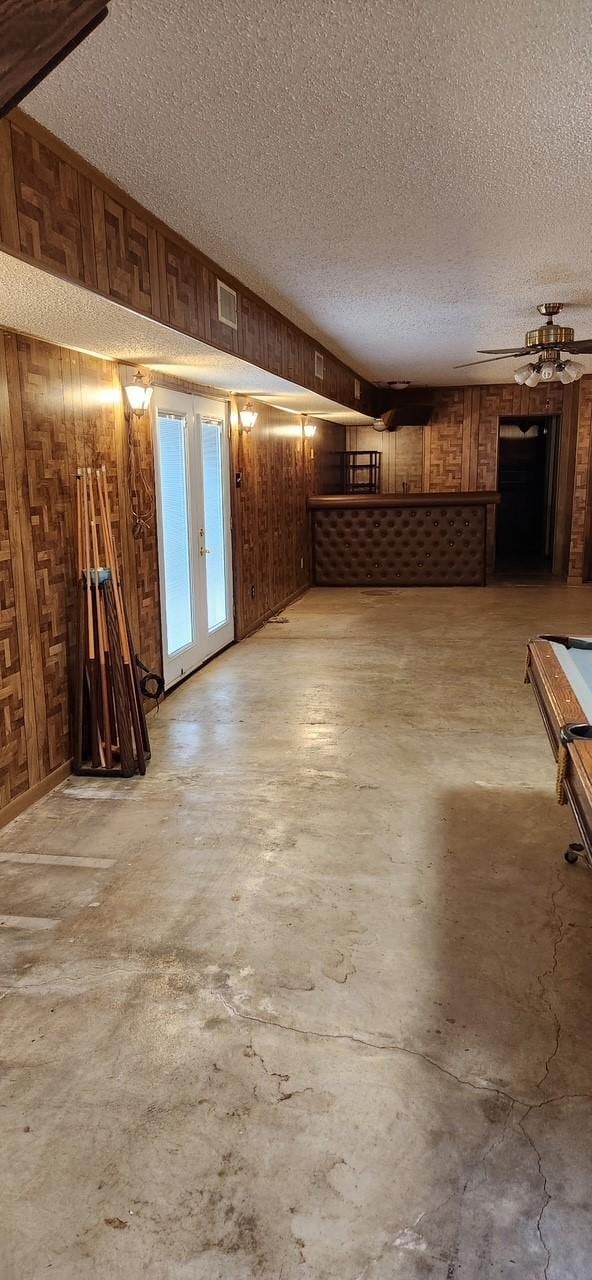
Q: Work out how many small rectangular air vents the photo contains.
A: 3